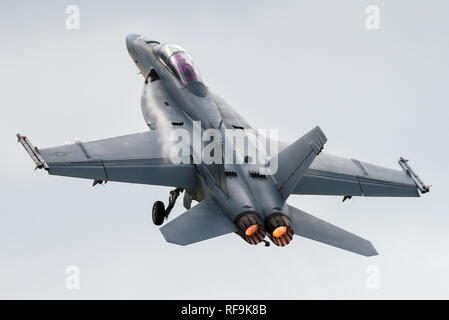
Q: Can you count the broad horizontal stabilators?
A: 2